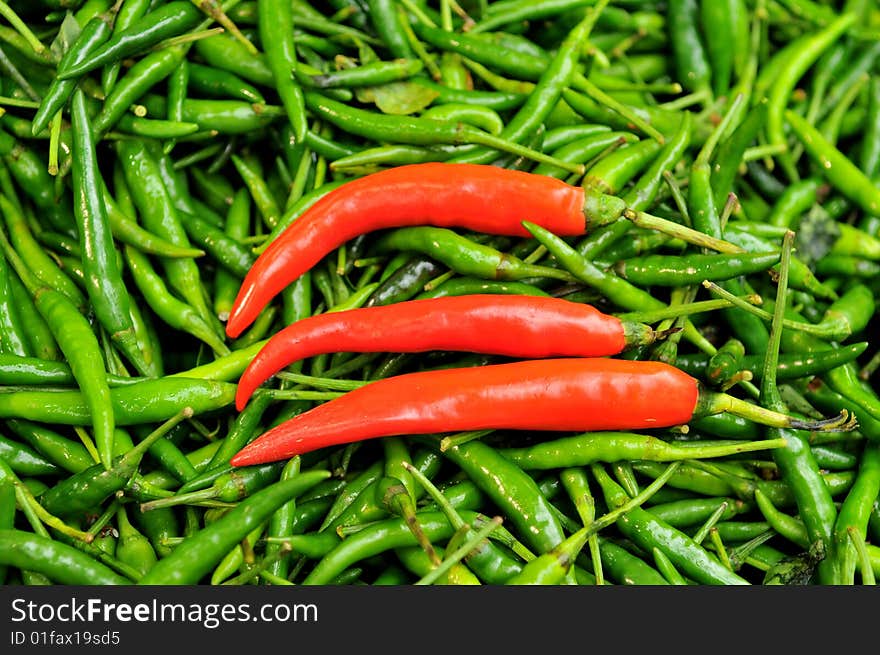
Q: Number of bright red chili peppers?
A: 3